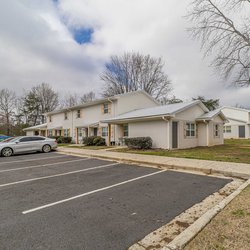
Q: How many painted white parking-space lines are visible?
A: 4